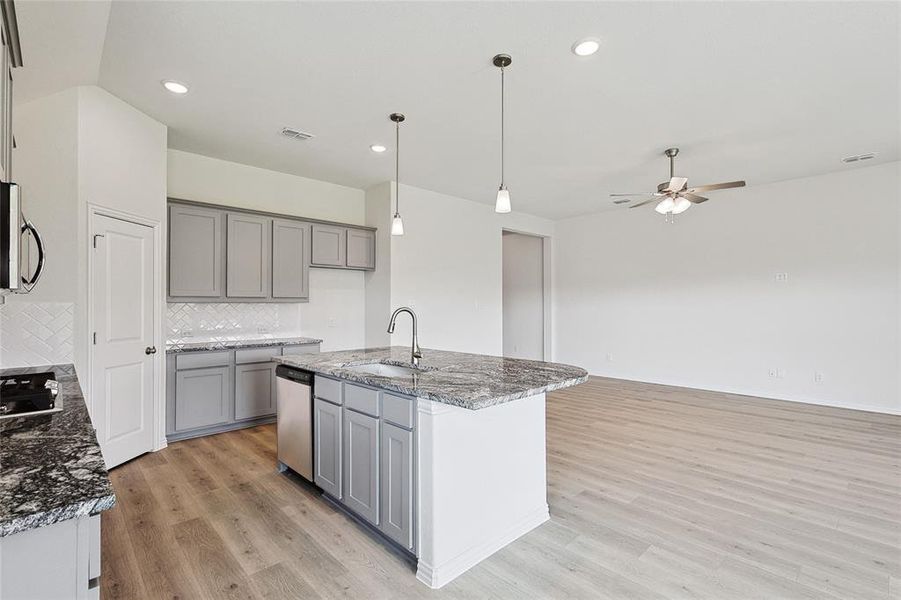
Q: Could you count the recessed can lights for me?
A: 3